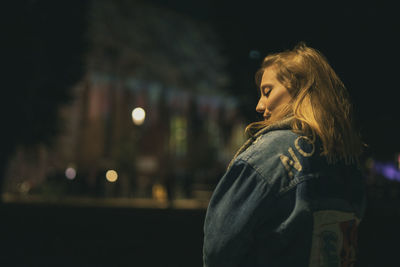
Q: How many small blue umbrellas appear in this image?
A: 0